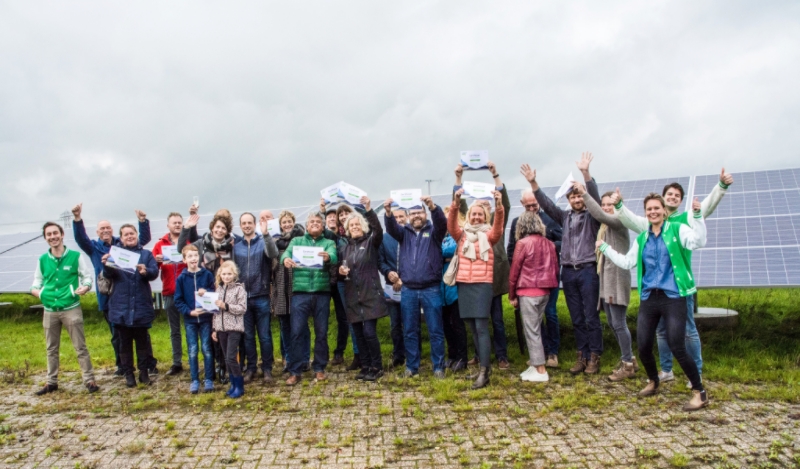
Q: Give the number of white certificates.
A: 12